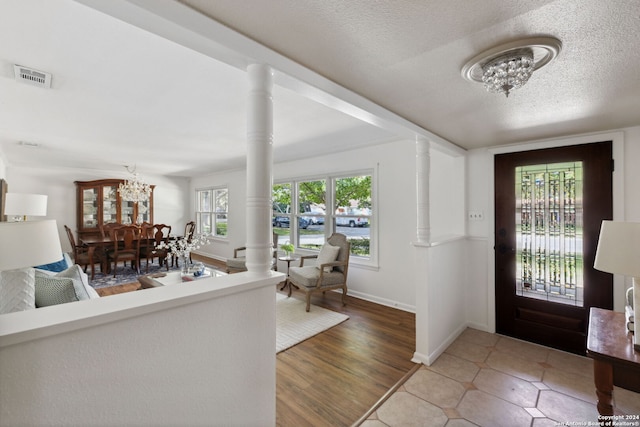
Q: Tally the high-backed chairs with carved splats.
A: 6